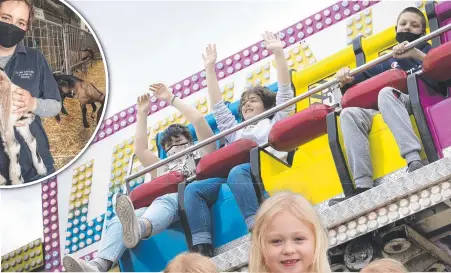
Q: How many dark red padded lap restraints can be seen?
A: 5